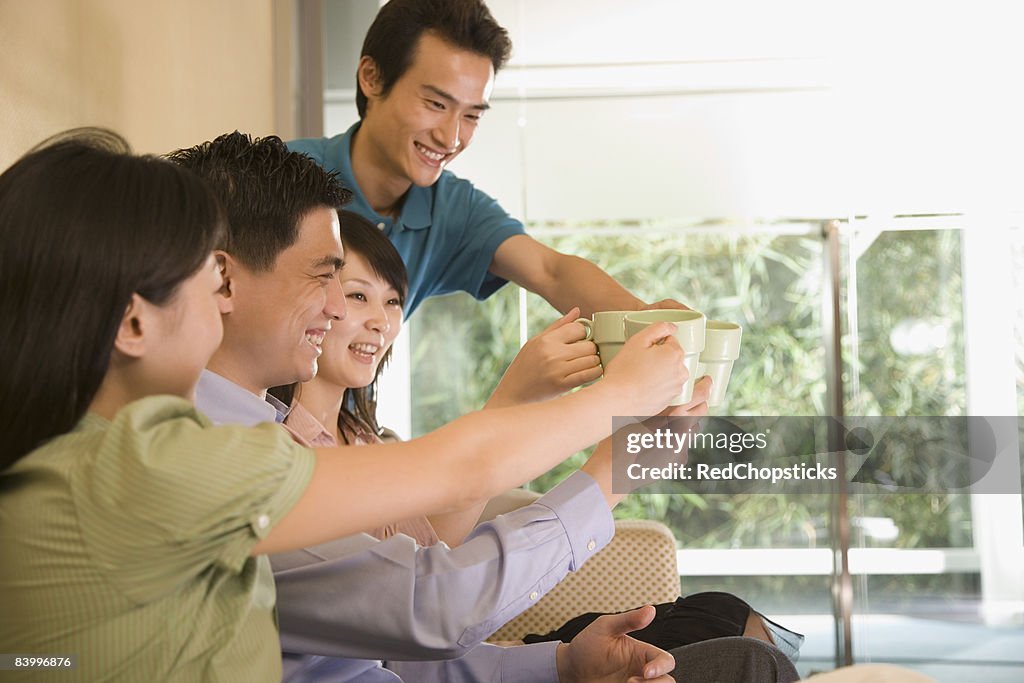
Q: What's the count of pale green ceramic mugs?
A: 3